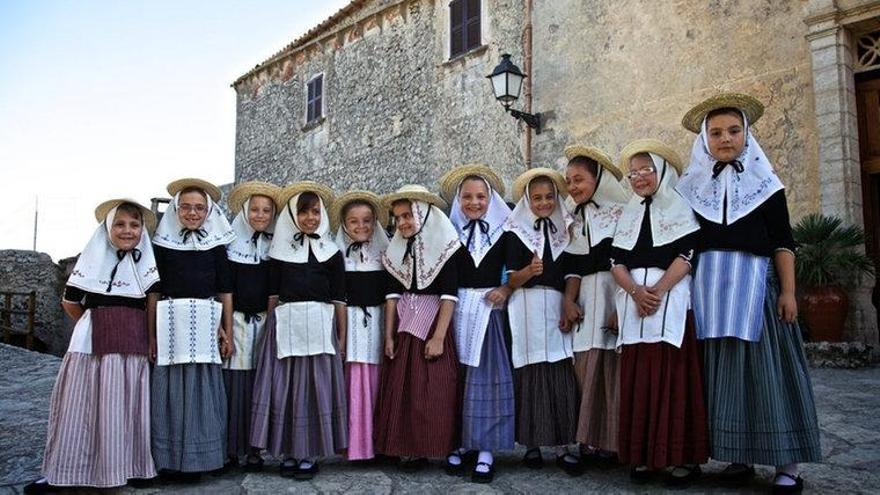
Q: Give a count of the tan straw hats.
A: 11